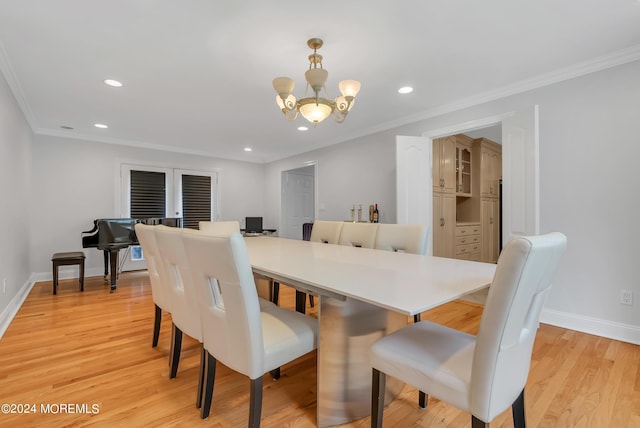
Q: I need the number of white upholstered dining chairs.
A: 8